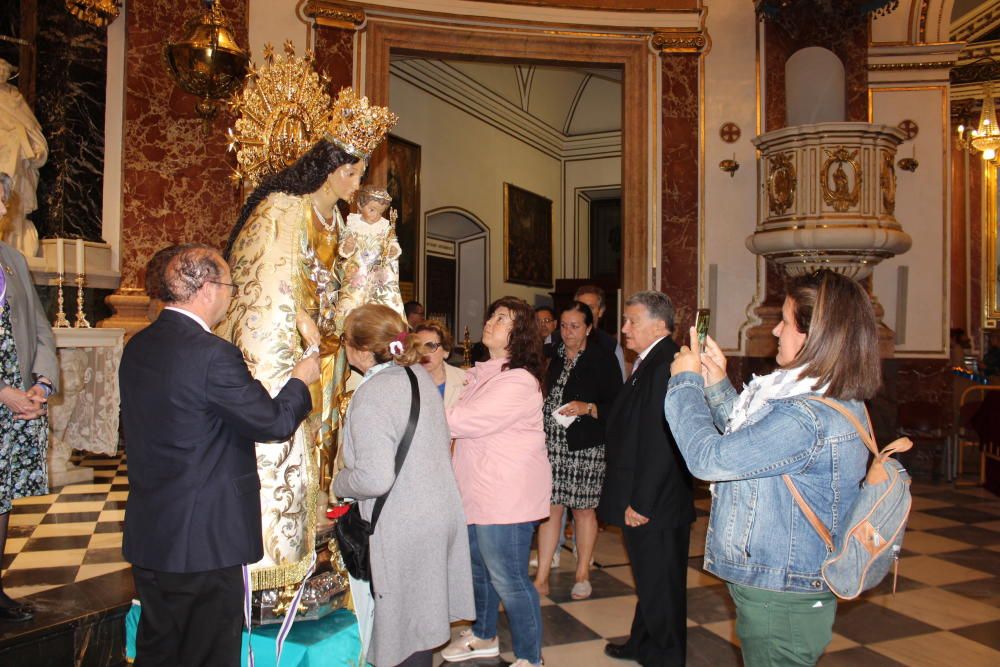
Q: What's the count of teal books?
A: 0